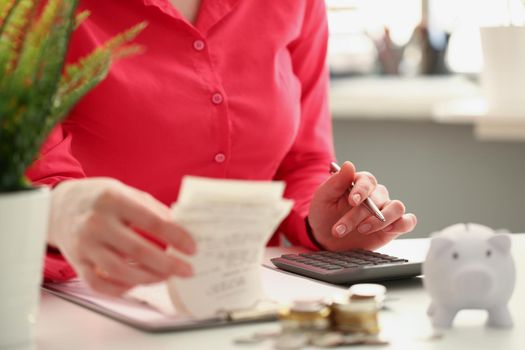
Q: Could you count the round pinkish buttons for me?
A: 3